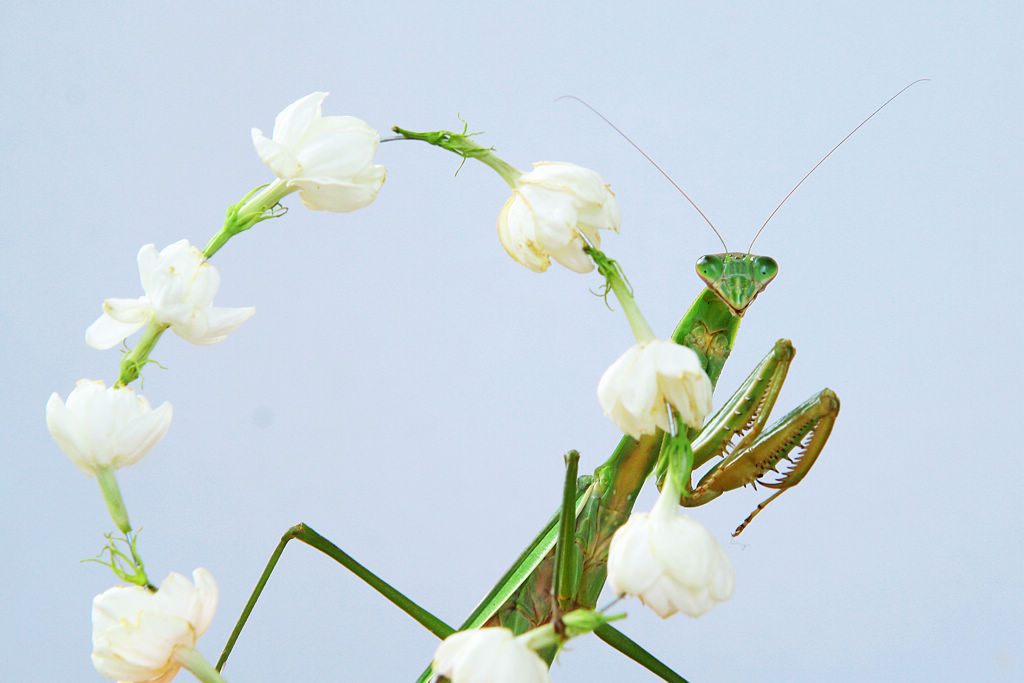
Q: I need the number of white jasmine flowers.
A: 8